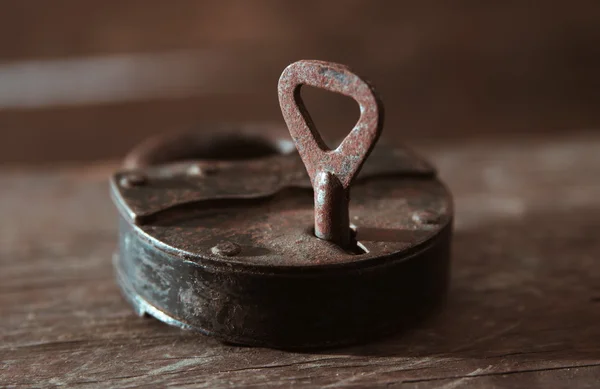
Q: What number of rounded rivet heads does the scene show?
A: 4